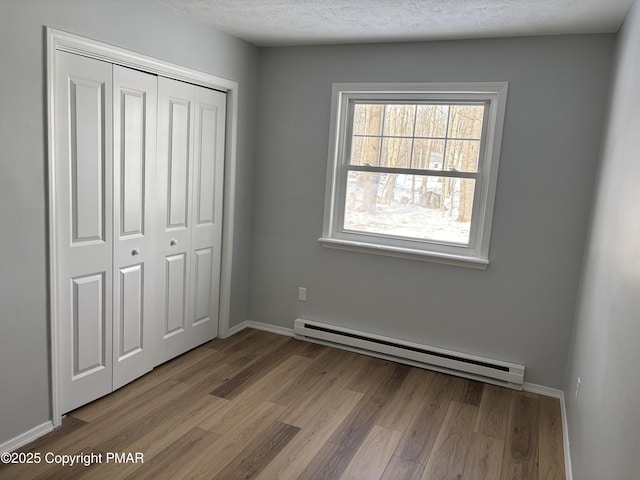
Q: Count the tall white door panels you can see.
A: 4